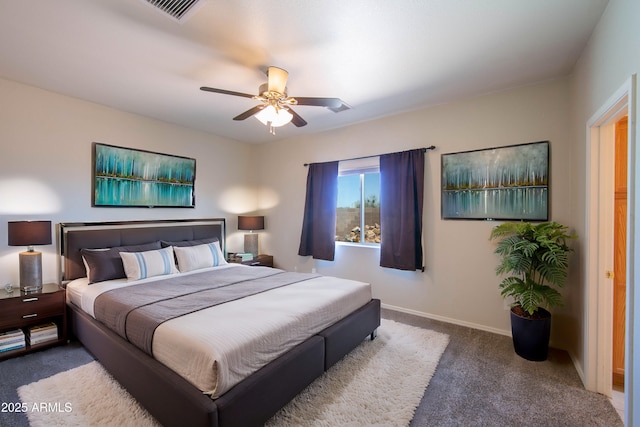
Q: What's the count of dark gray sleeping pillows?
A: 2